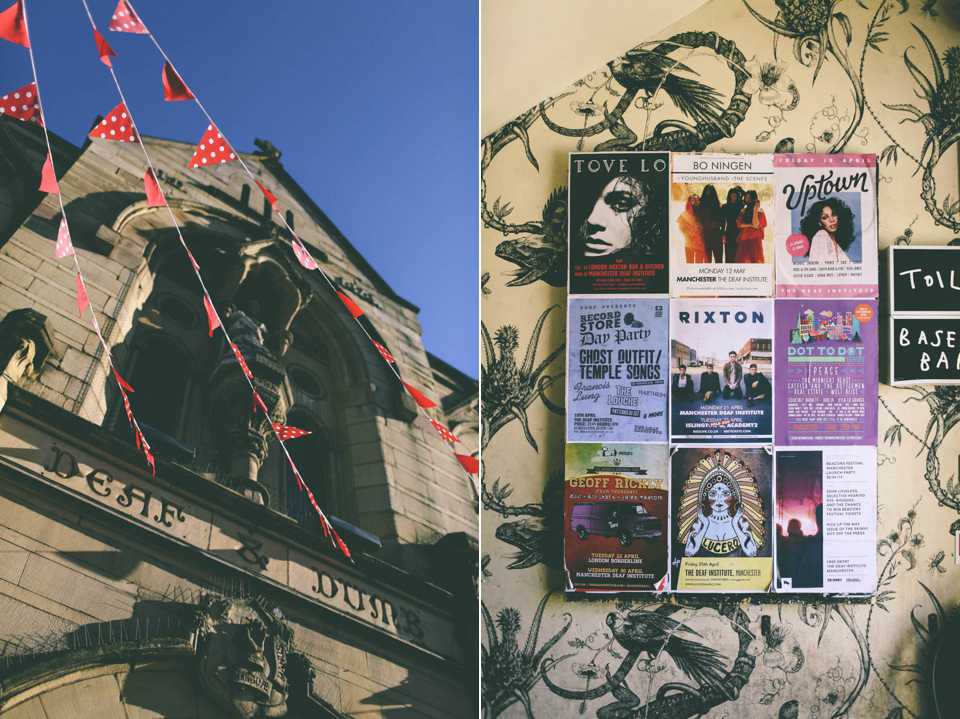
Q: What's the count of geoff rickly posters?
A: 1